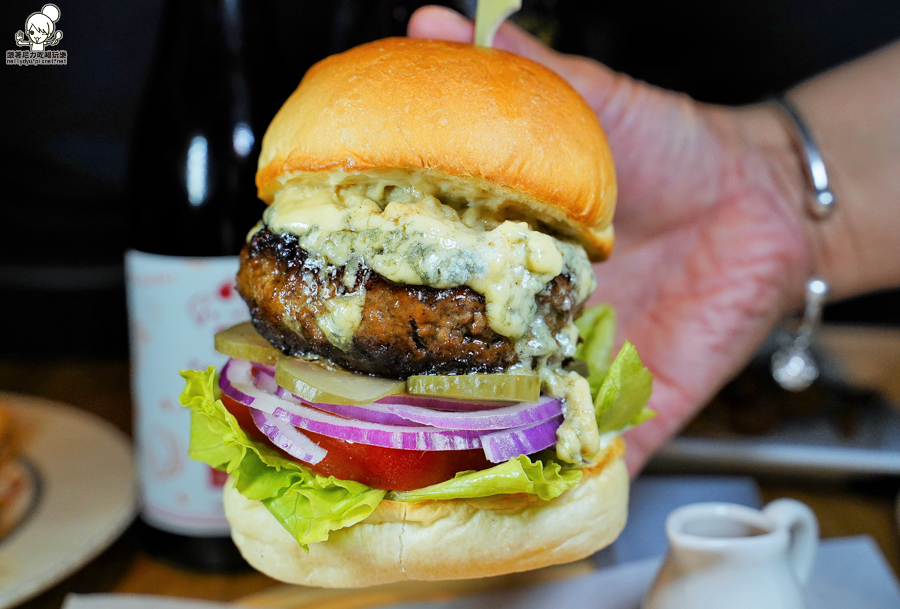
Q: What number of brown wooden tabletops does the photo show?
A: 1